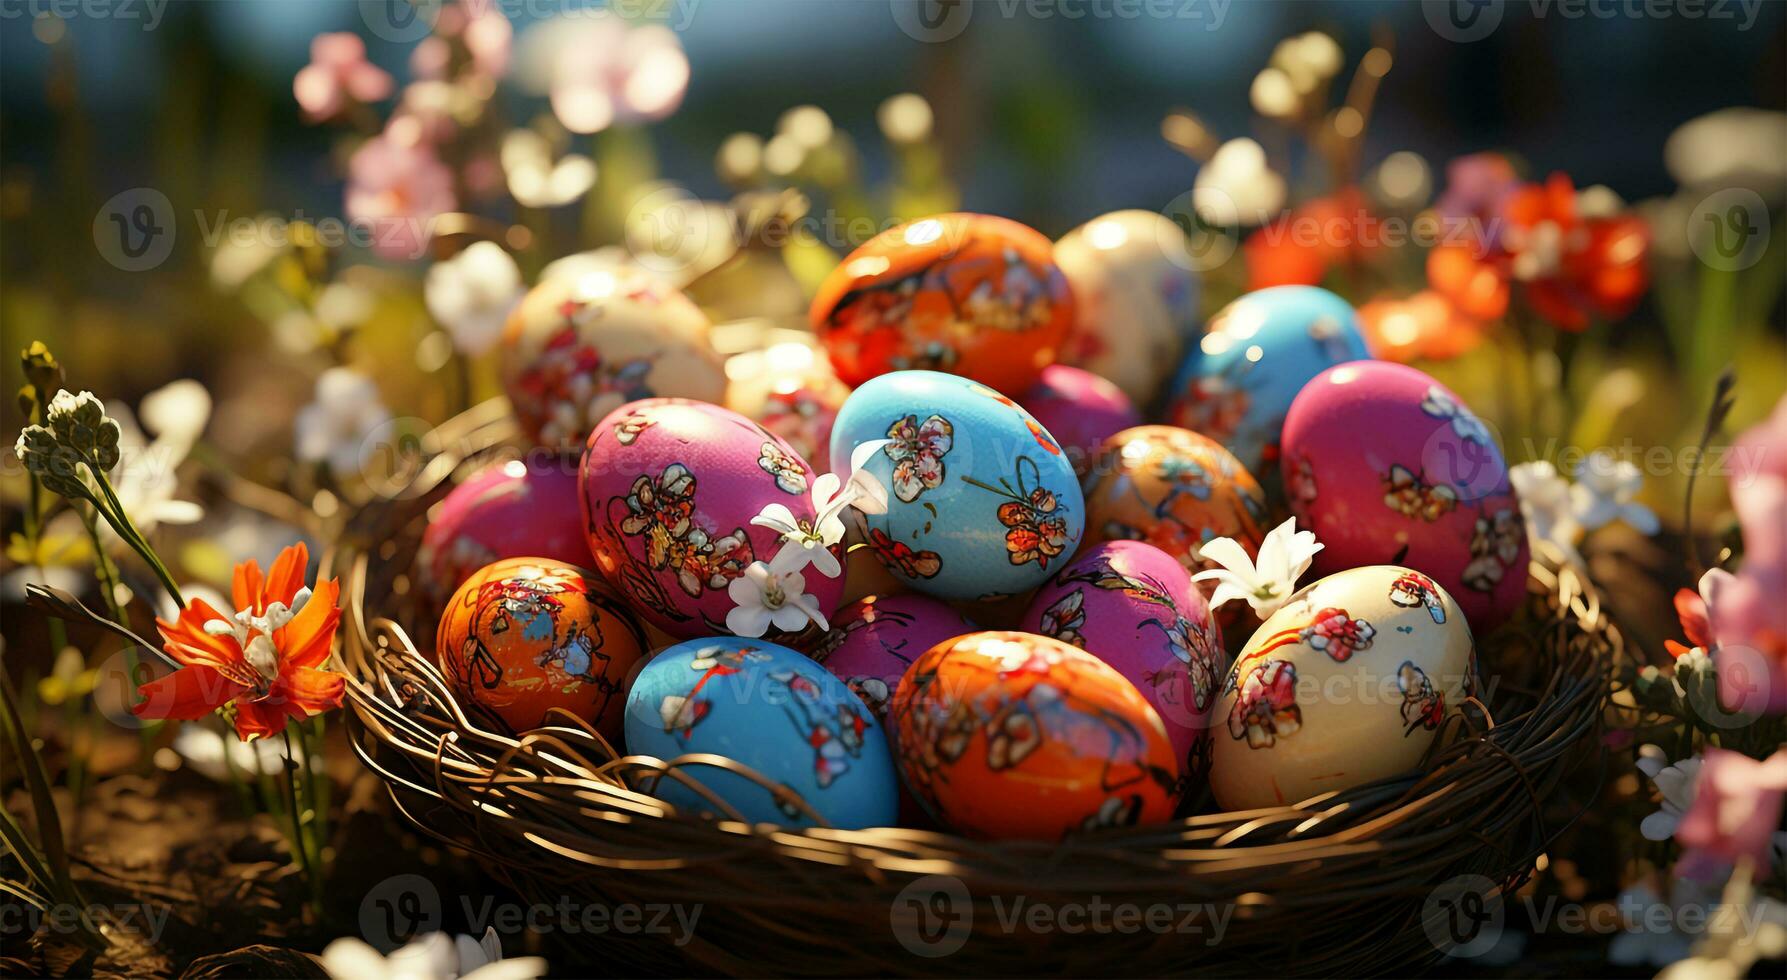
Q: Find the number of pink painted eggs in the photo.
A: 6